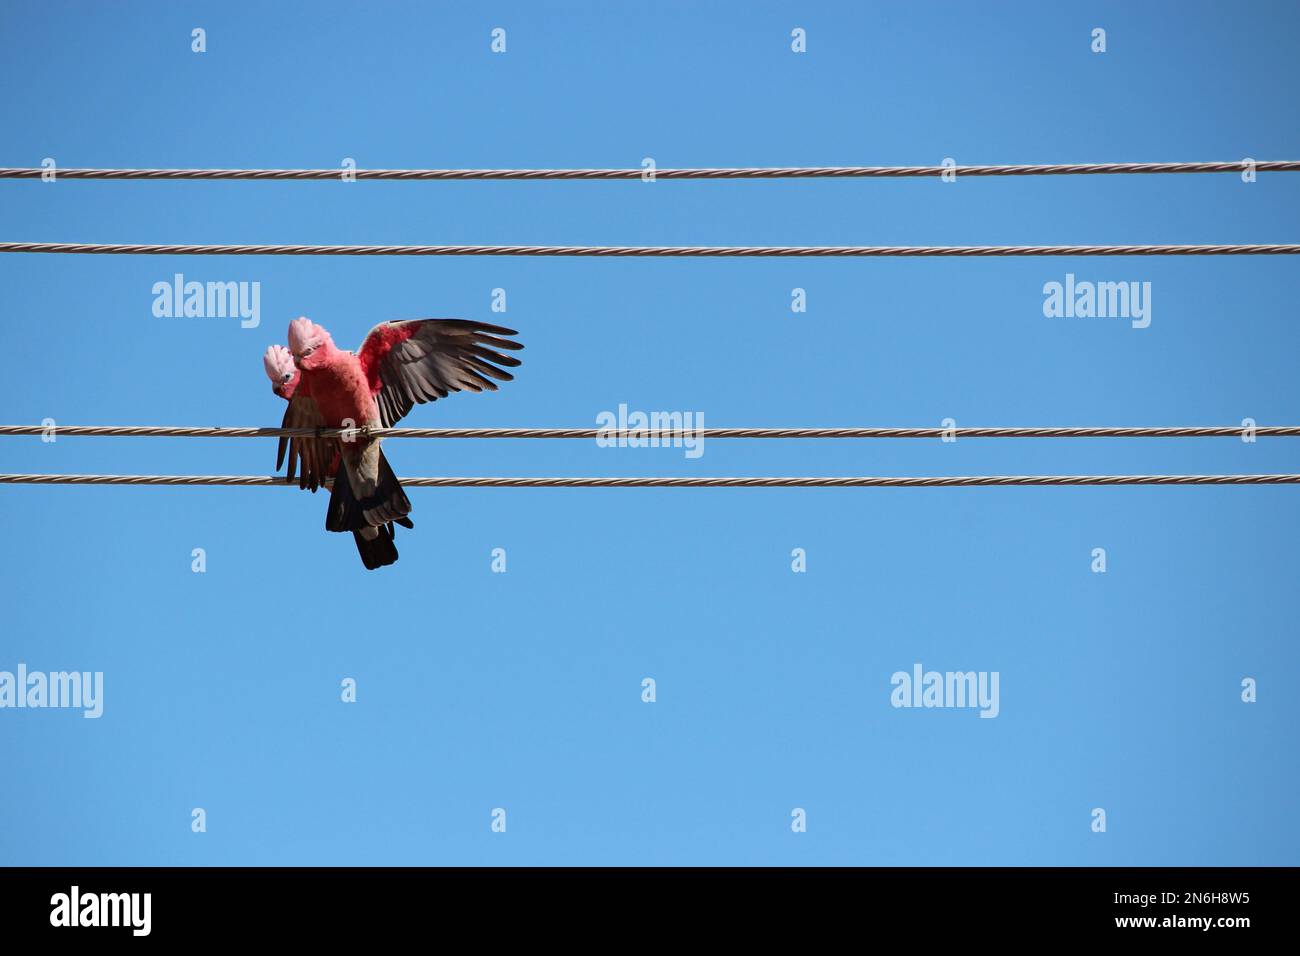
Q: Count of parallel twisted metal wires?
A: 4